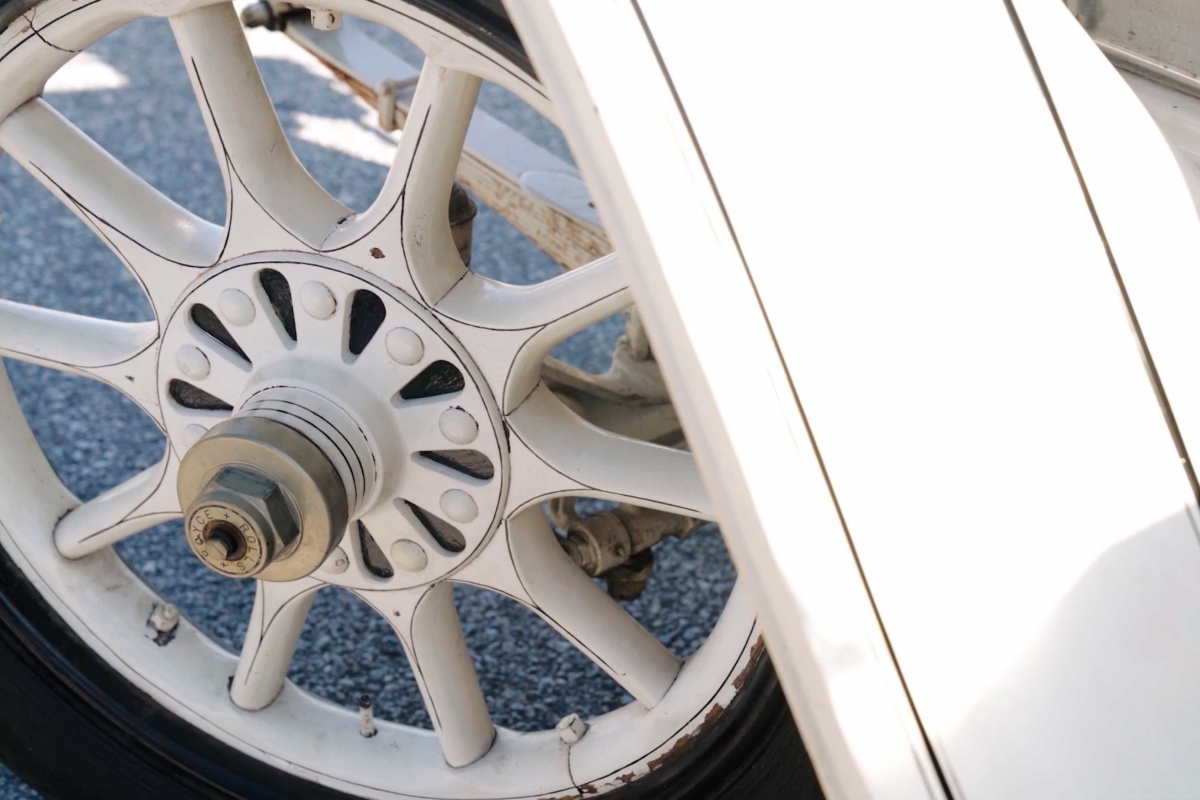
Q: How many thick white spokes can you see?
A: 10